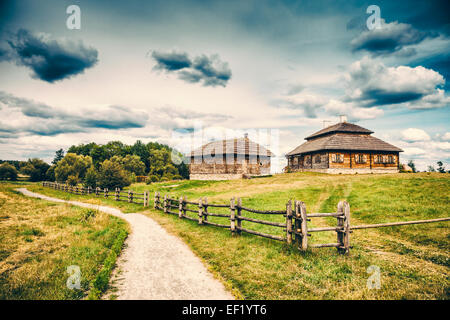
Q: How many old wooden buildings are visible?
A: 2